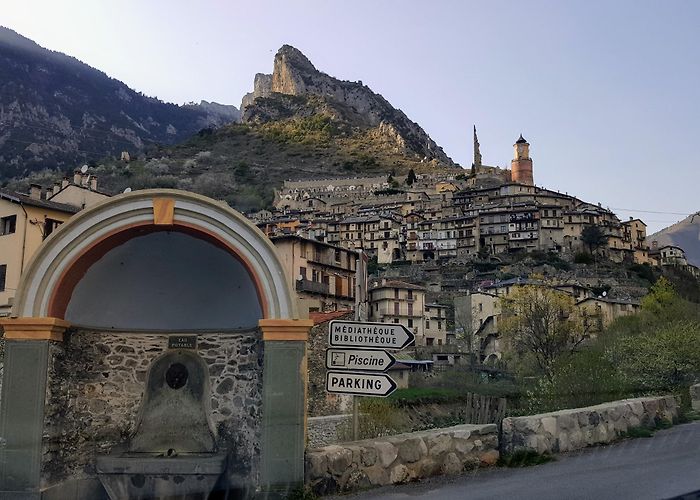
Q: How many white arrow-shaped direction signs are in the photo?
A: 3